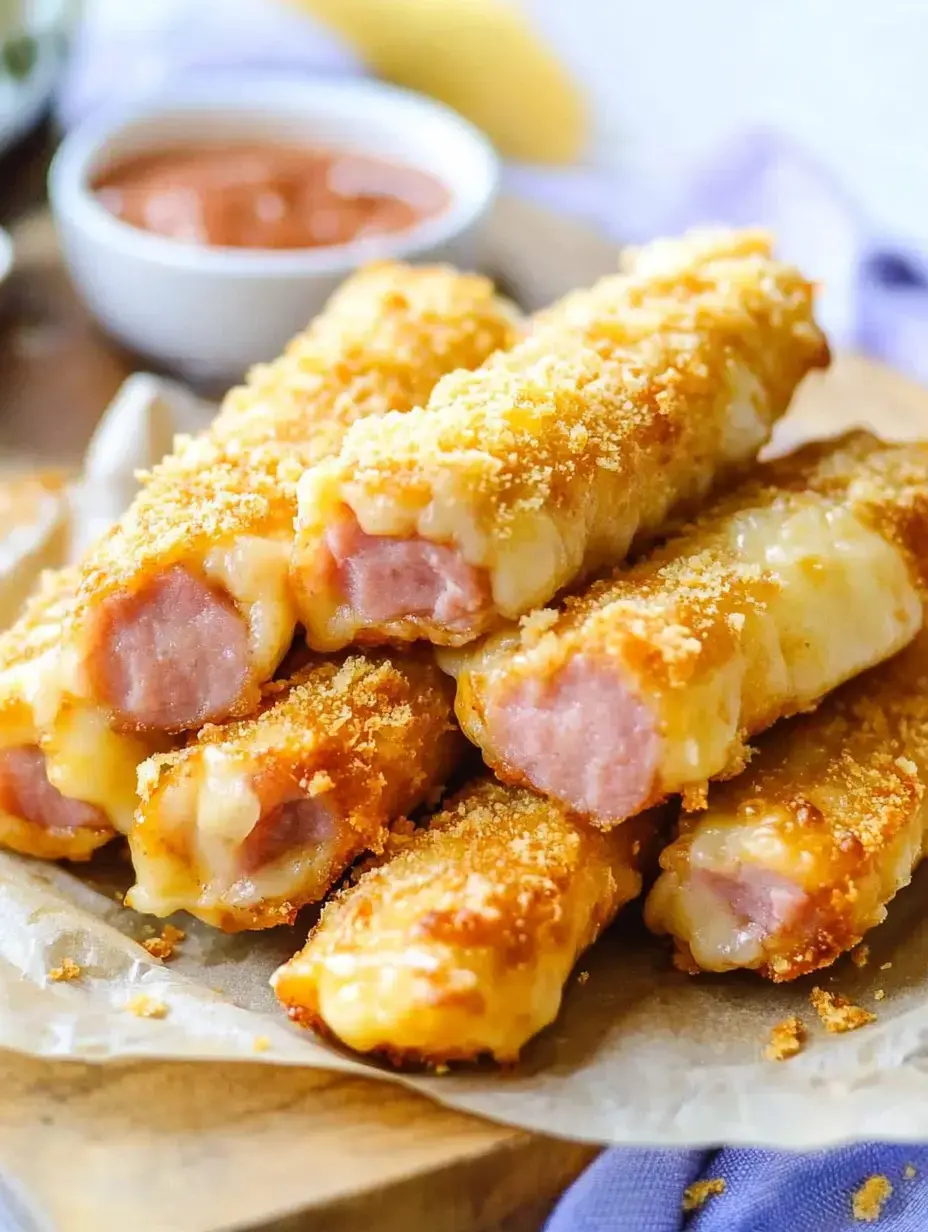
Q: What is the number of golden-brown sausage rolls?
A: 7